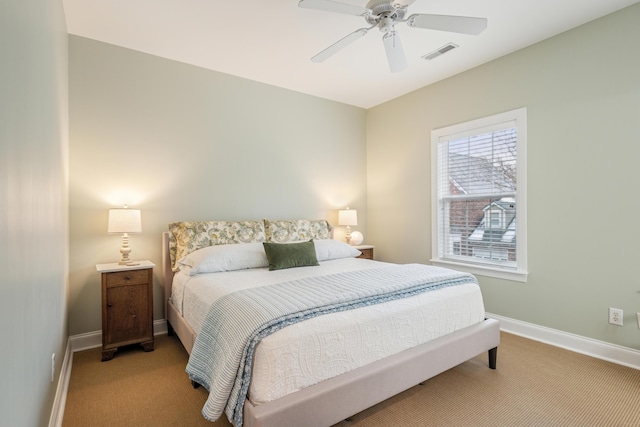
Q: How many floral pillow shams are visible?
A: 2